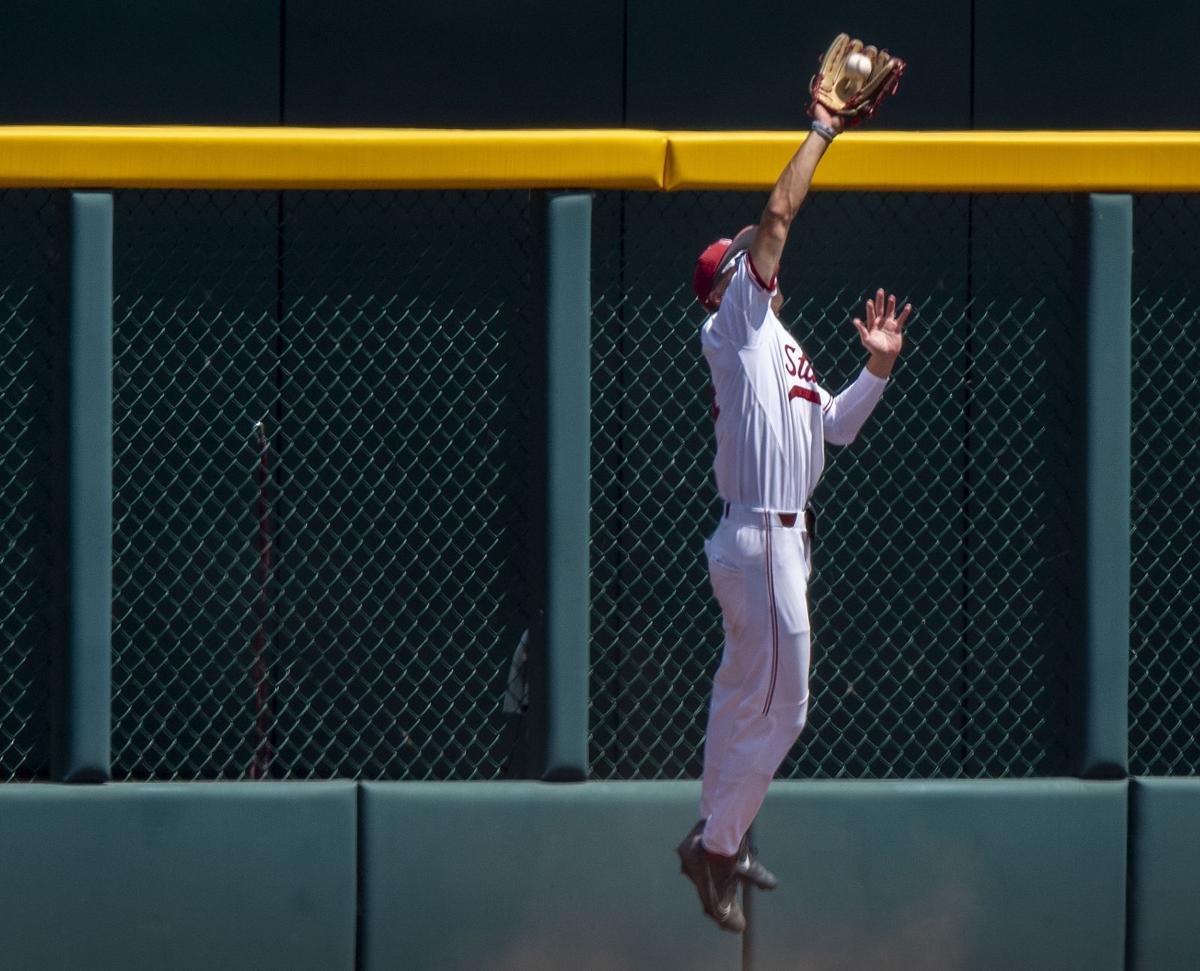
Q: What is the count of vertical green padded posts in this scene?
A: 3